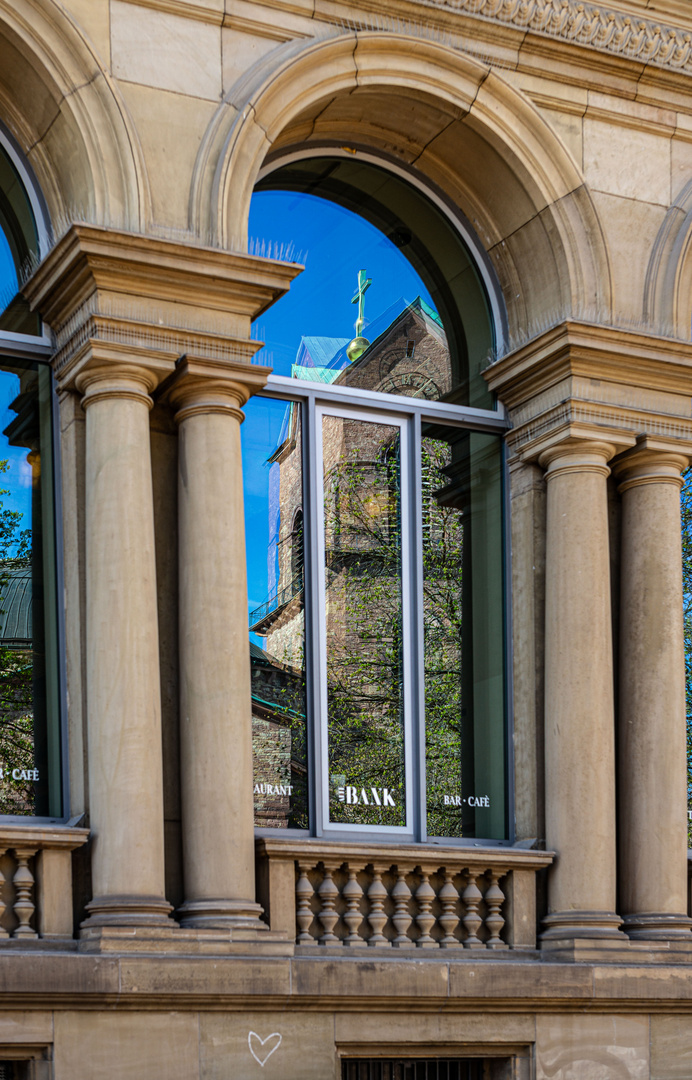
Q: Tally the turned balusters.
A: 11